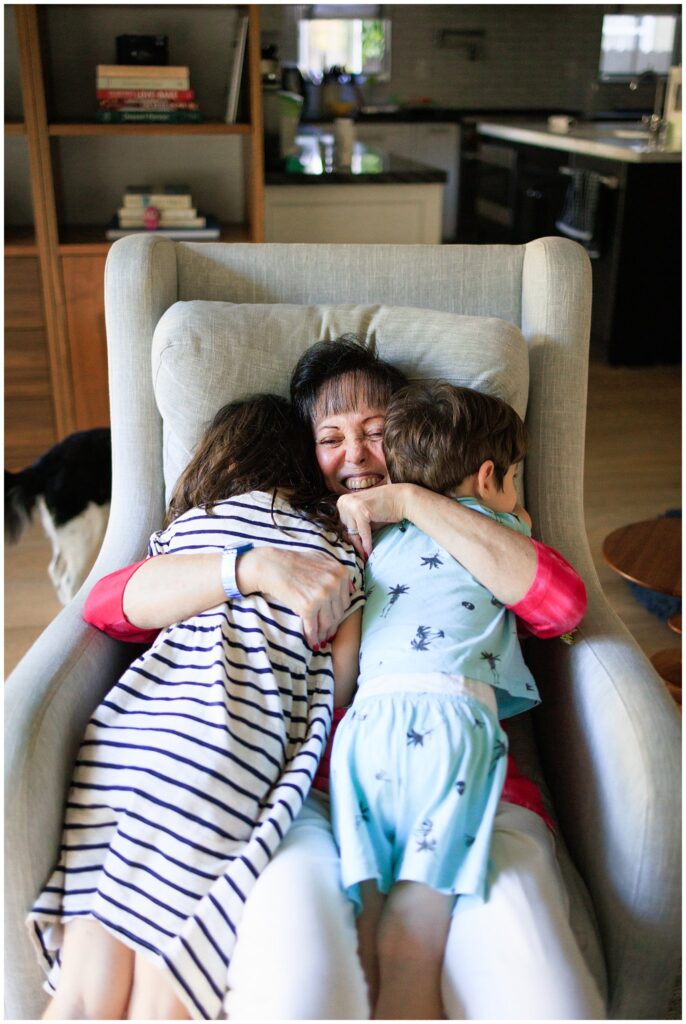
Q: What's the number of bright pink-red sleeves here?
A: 2